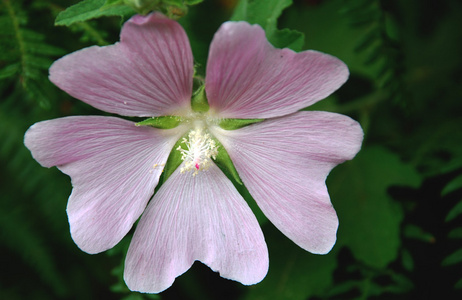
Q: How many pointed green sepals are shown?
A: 5